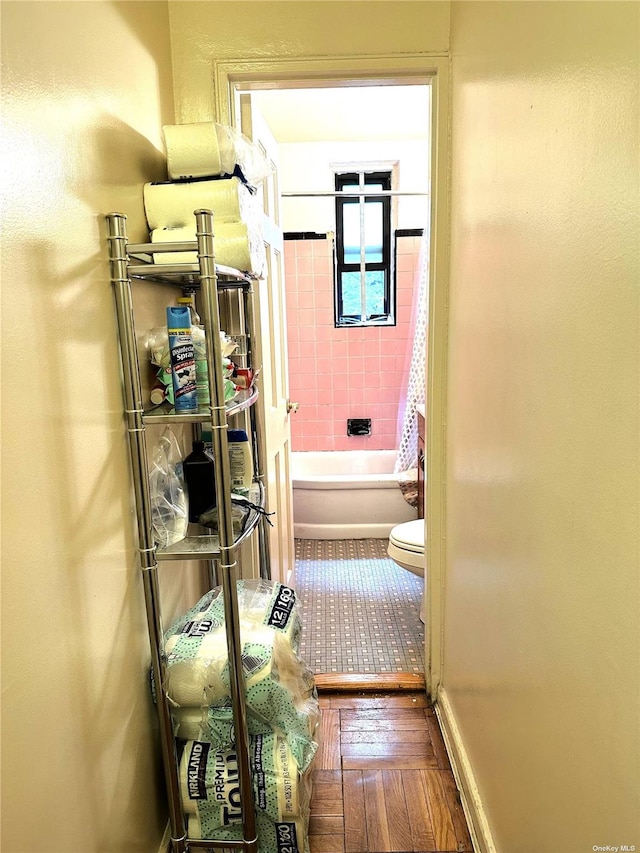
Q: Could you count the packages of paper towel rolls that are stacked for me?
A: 2